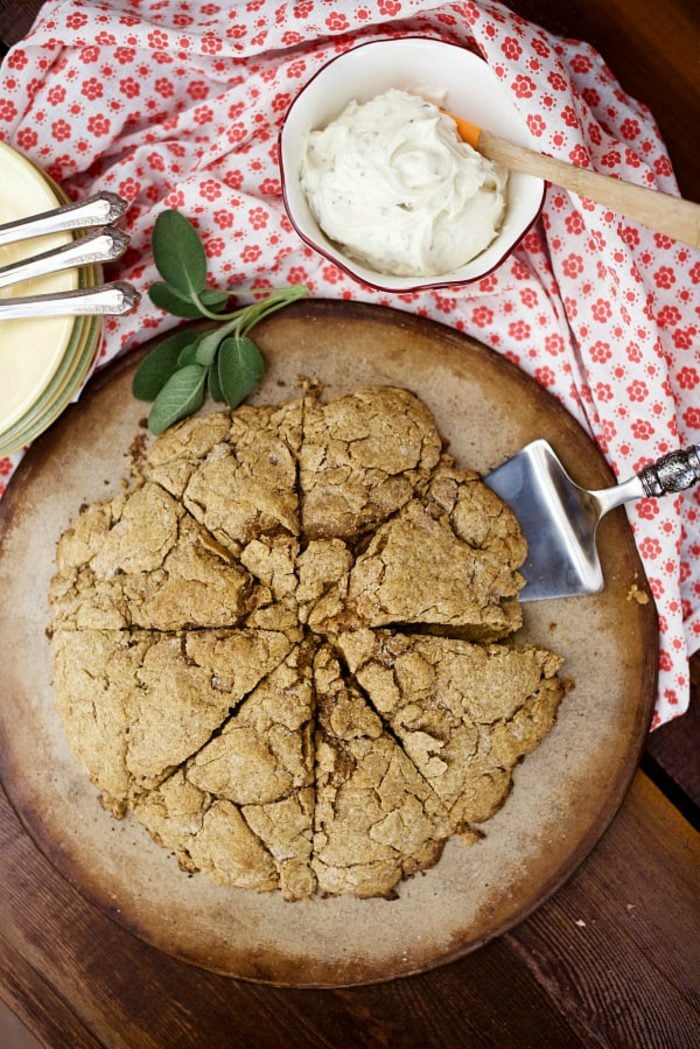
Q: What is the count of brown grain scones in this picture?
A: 8